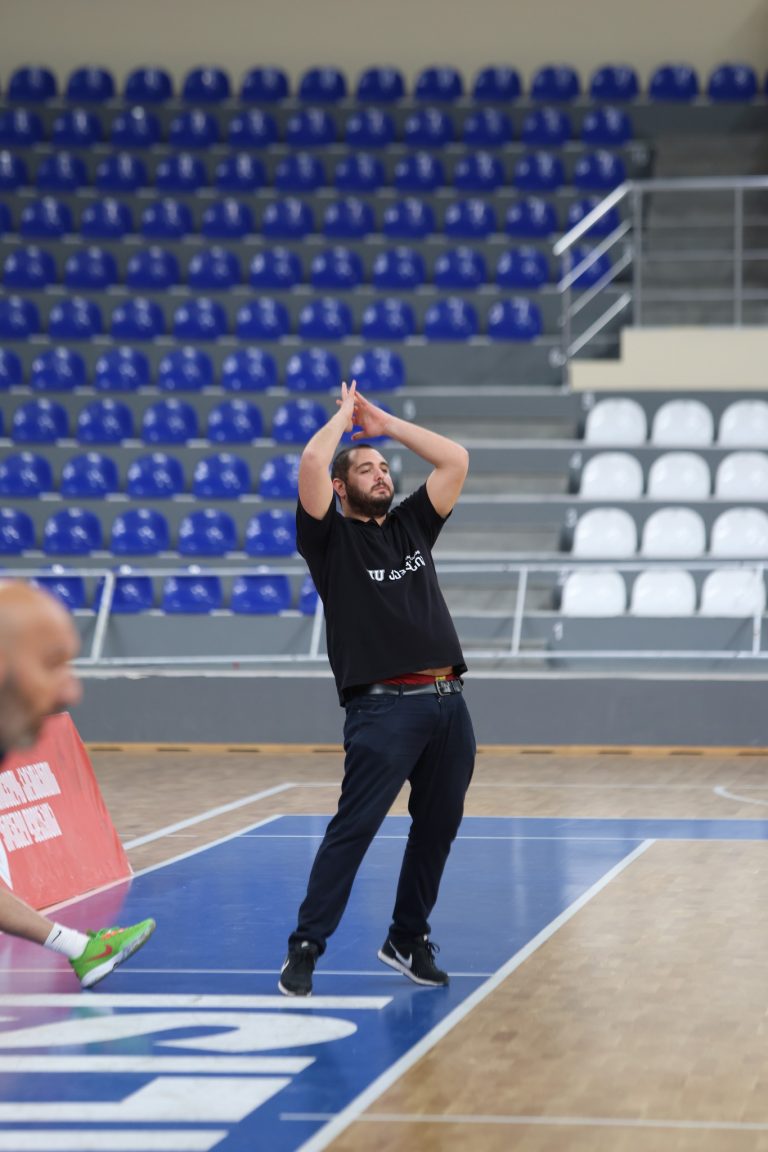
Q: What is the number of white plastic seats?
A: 12